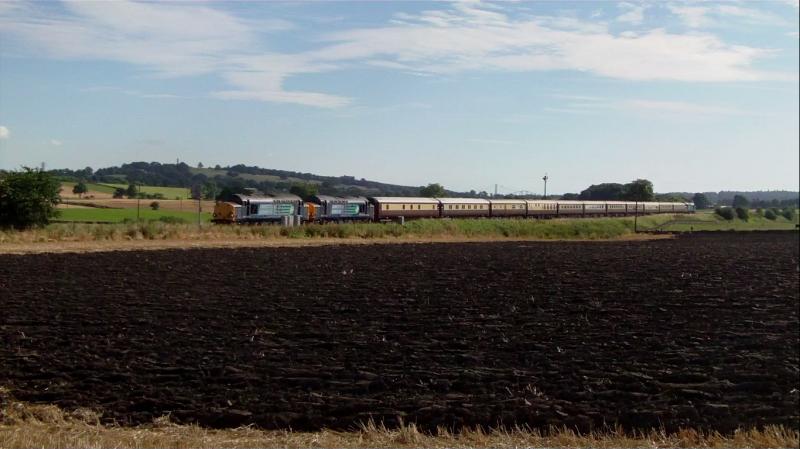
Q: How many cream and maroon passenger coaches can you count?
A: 11